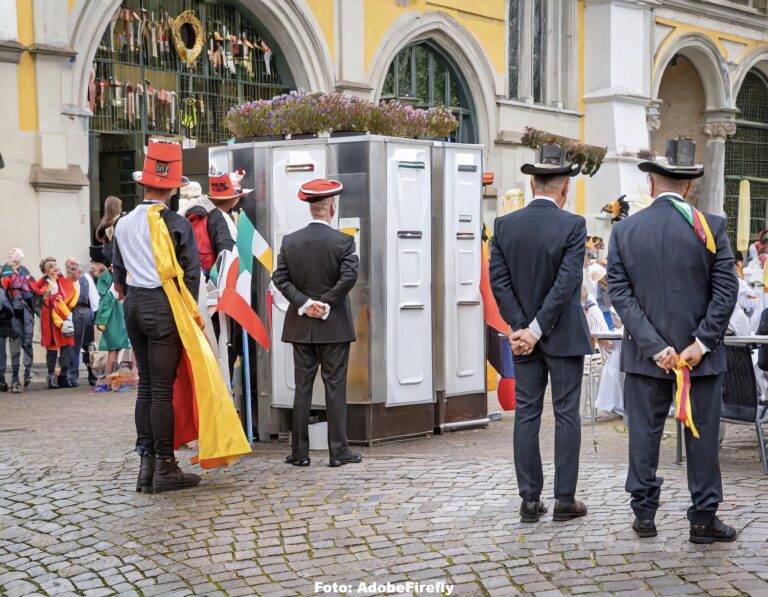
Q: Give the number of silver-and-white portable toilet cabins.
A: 3